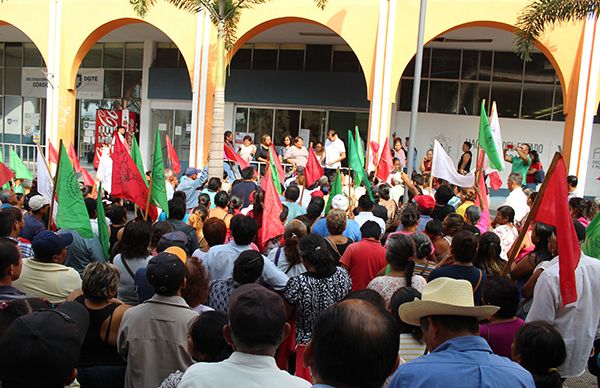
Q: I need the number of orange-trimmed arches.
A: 4